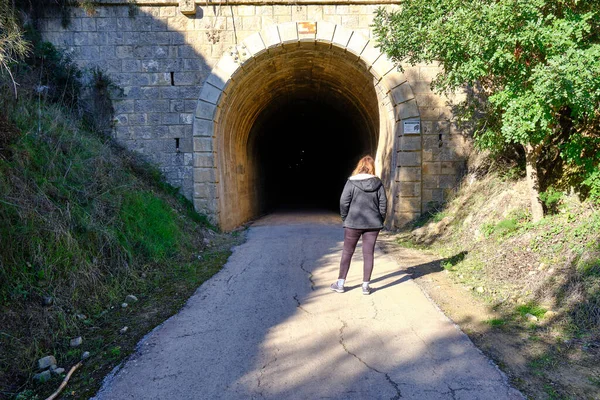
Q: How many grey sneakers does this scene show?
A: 2